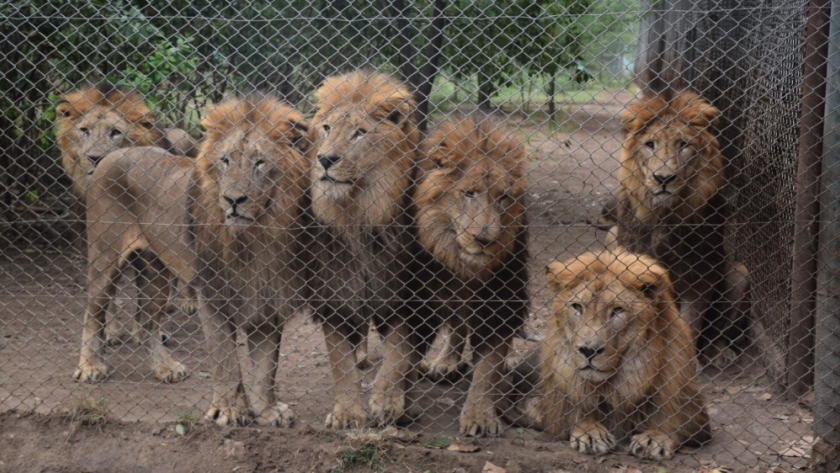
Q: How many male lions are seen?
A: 6